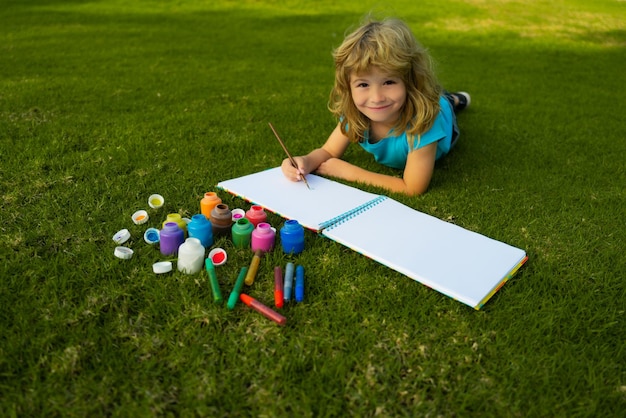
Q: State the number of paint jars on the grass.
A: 10